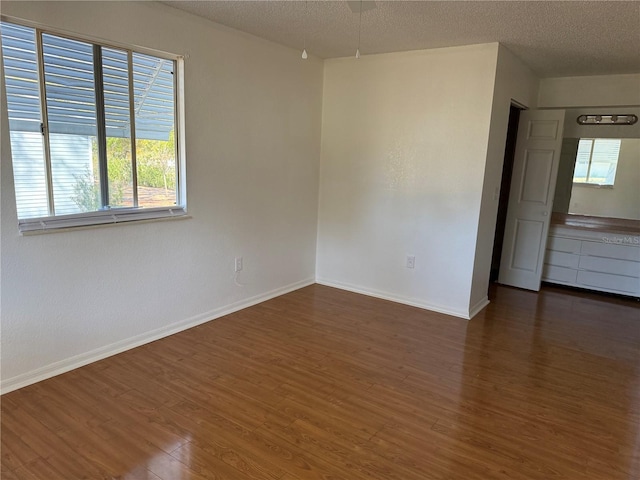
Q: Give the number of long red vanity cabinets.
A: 0